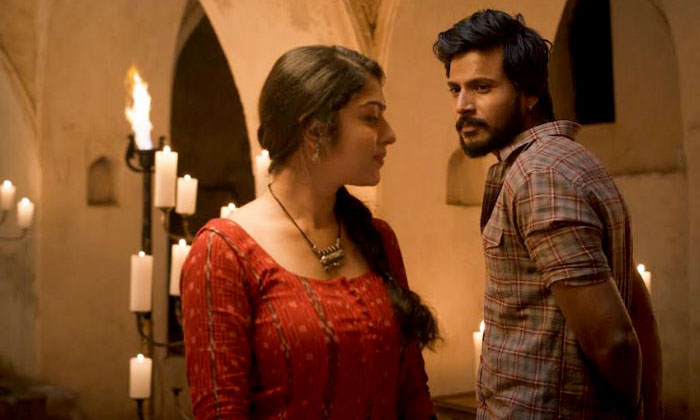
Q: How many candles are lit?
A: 11